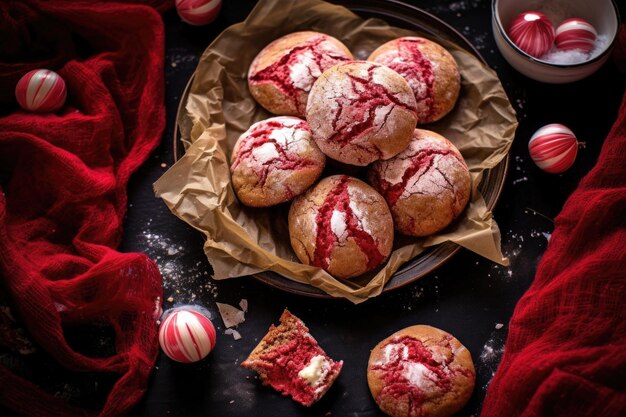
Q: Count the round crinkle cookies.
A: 7